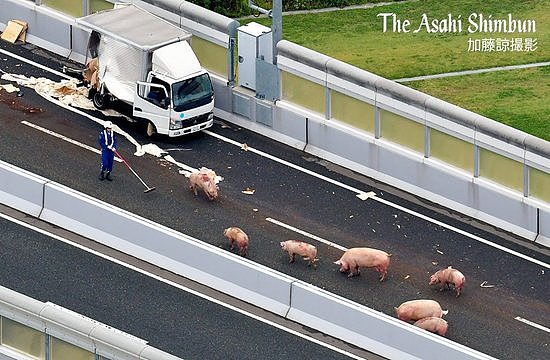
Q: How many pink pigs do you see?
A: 7